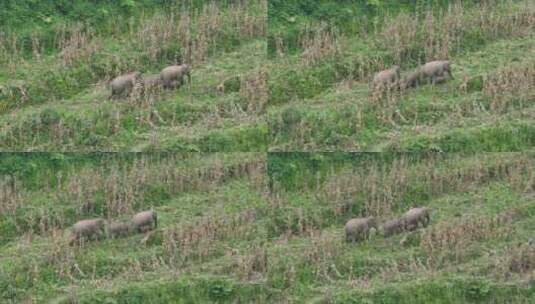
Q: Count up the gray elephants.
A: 12